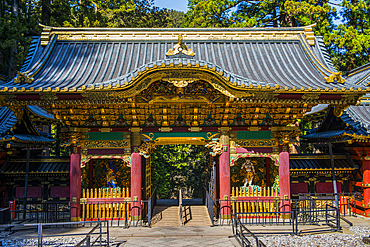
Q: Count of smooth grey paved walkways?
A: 1